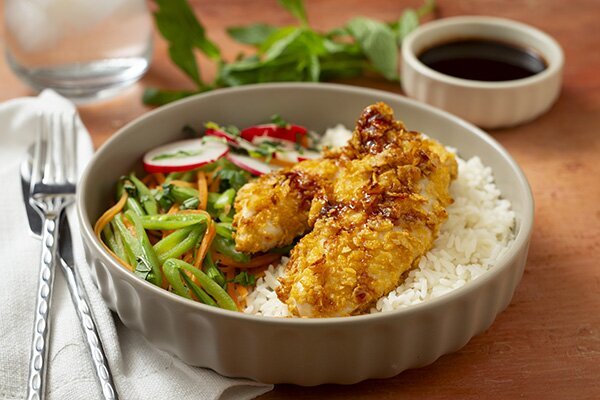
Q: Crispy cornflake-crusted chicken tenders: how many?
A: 2